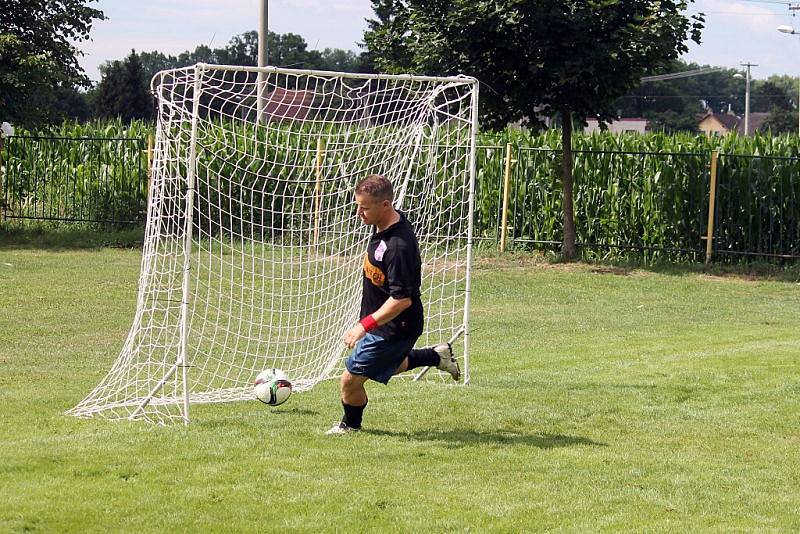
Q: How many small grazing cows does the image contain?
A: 0